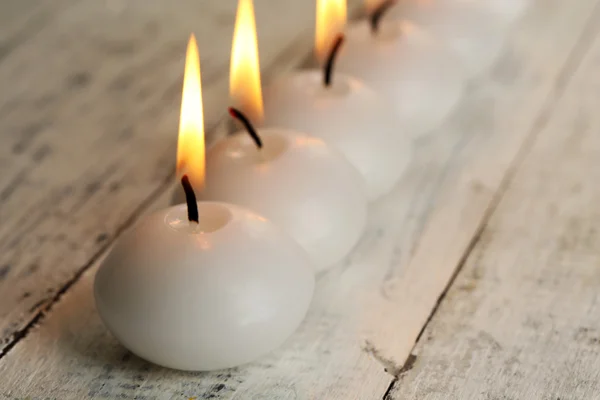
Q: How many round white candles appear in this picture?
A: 5